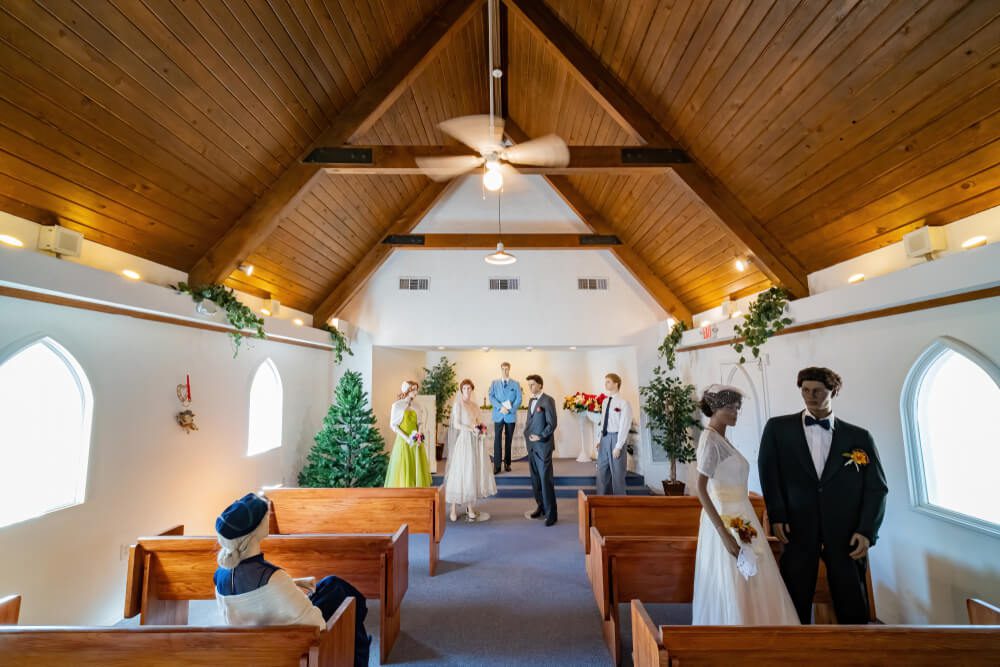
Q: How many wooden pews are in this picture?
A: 6